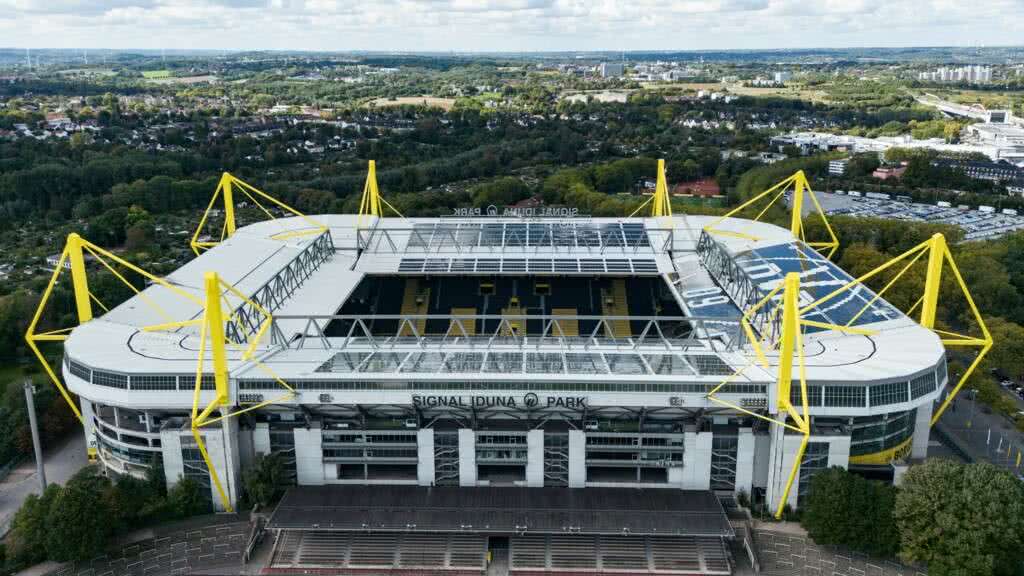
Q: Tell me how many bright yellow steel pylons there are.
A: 8